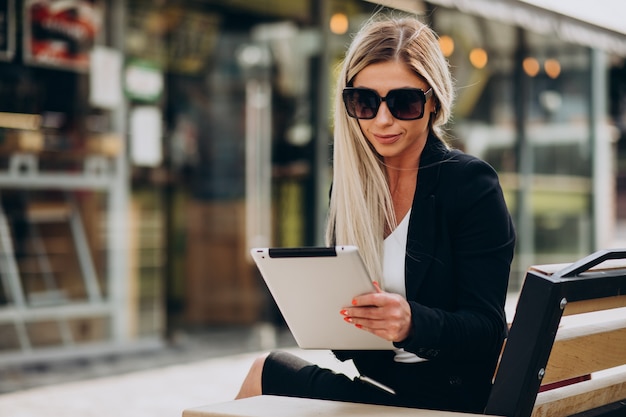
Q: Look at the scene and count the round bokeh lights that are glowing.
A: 5